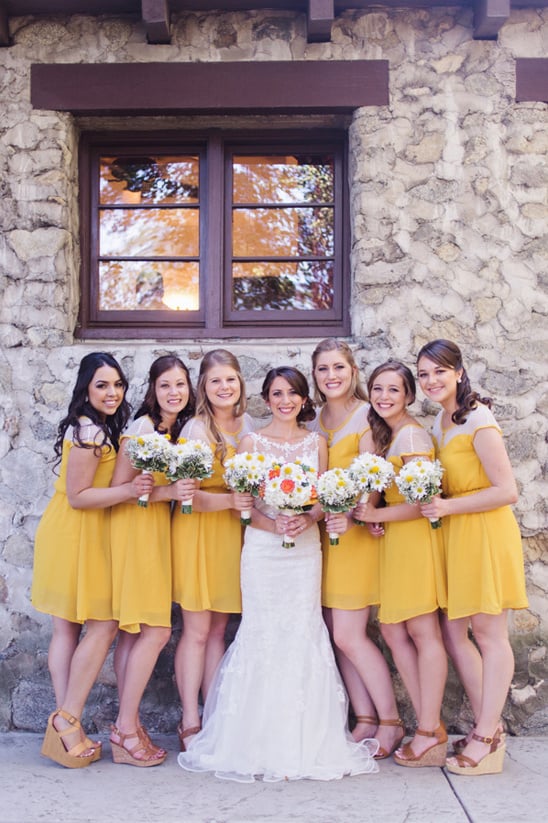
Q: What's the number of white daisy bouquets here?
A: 6